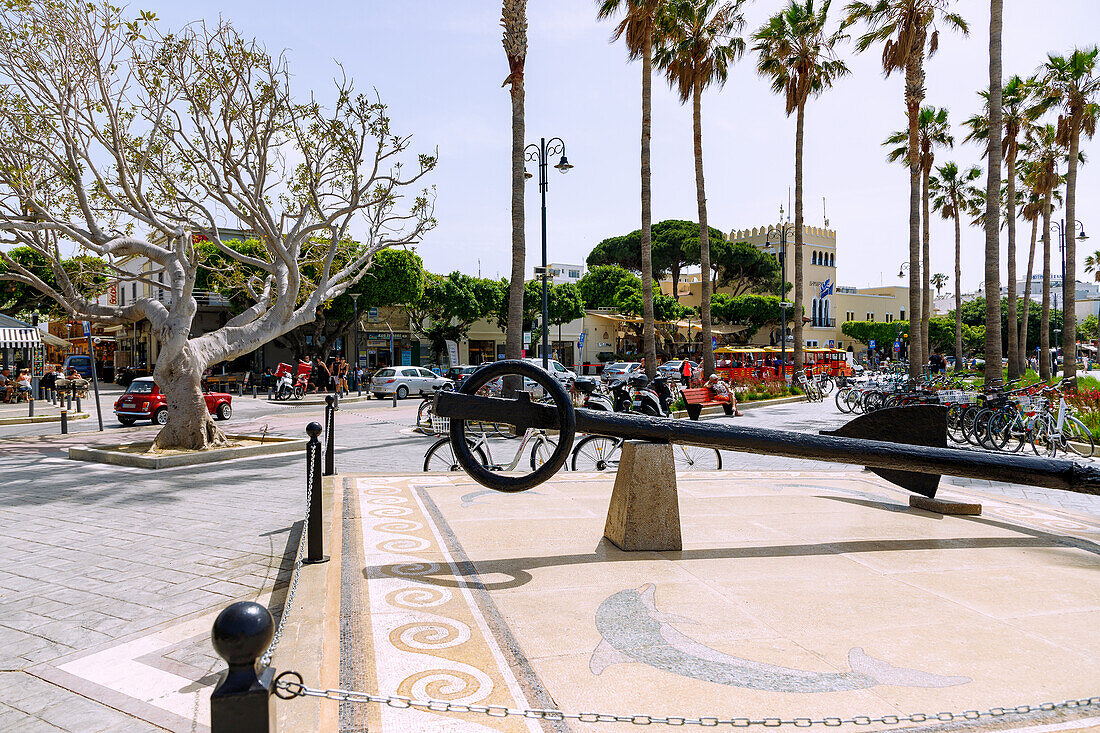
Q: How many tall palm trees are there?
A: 12